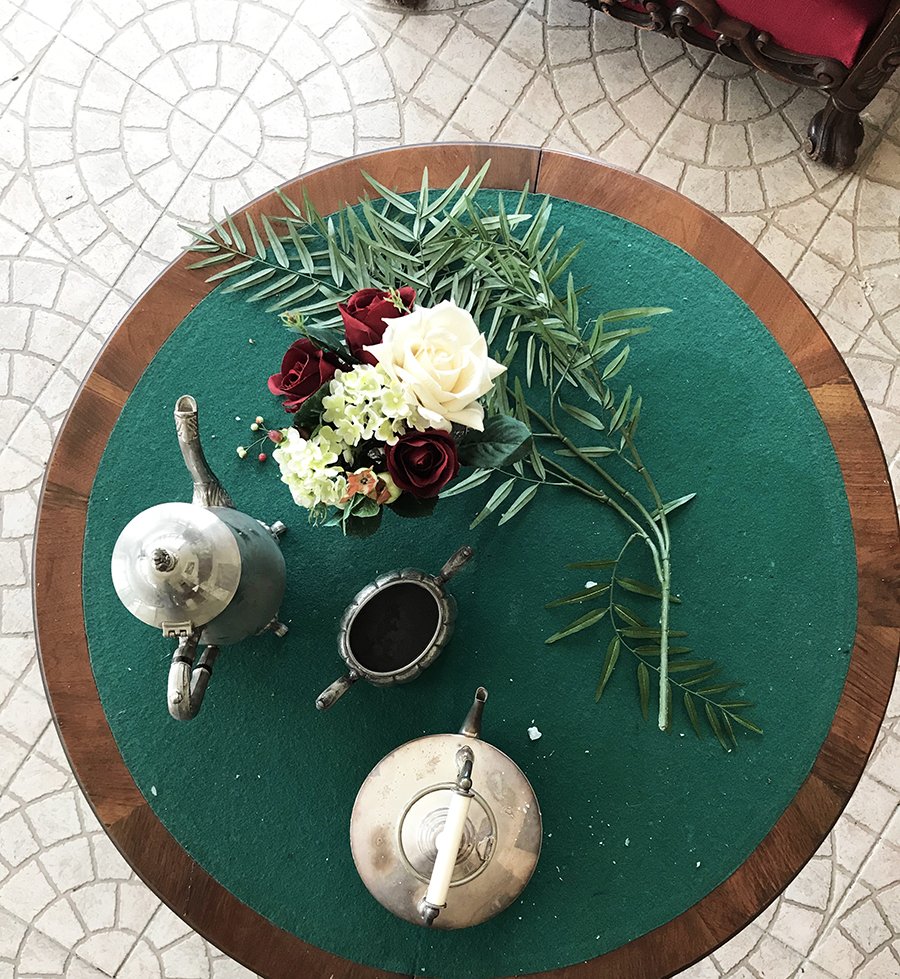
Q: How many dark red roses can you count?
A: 3